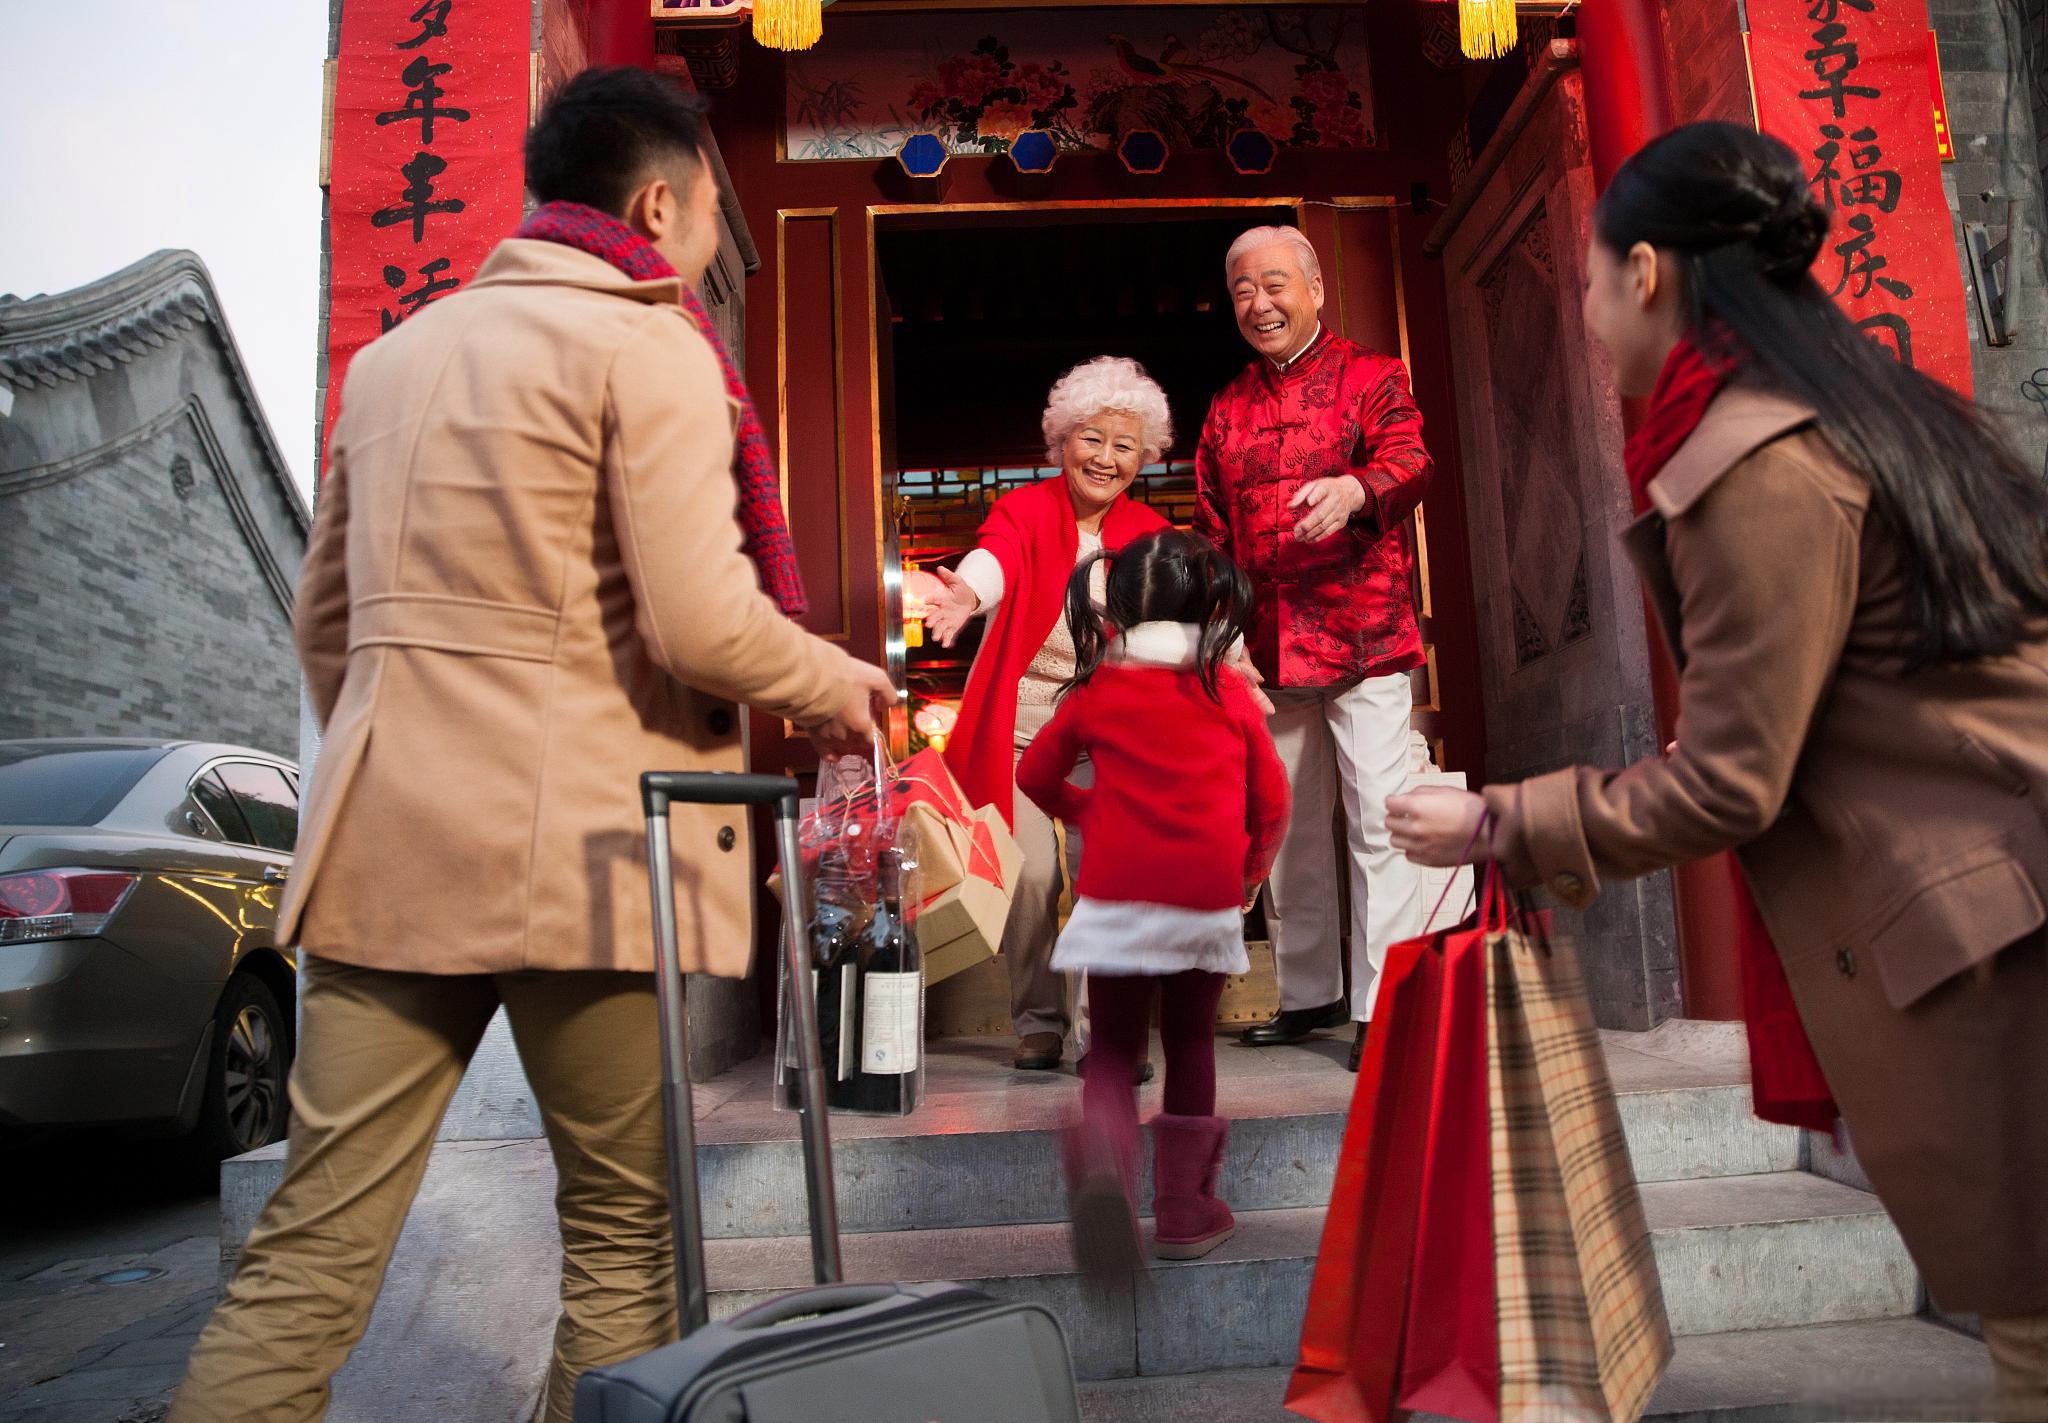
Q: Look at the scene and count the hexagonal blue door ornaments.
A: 4